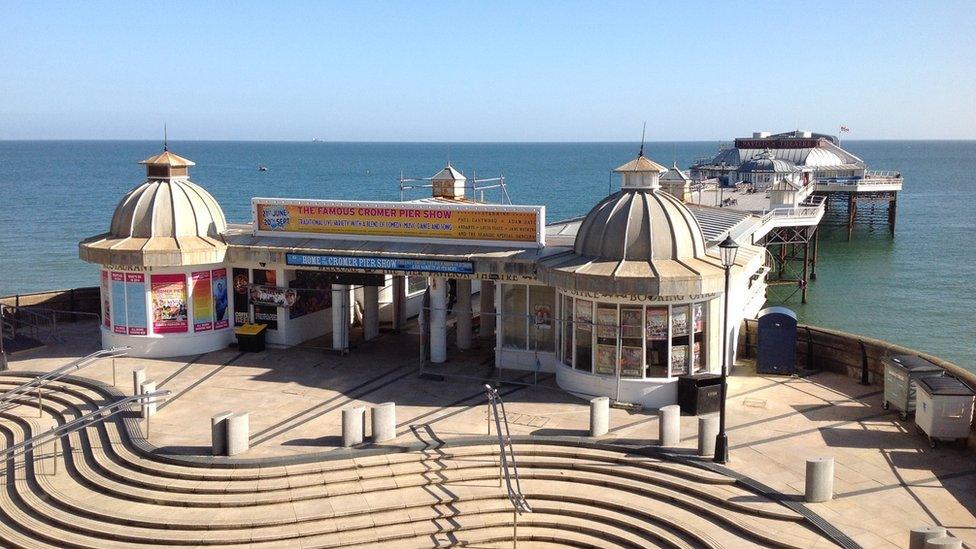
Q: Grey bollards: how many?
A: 12